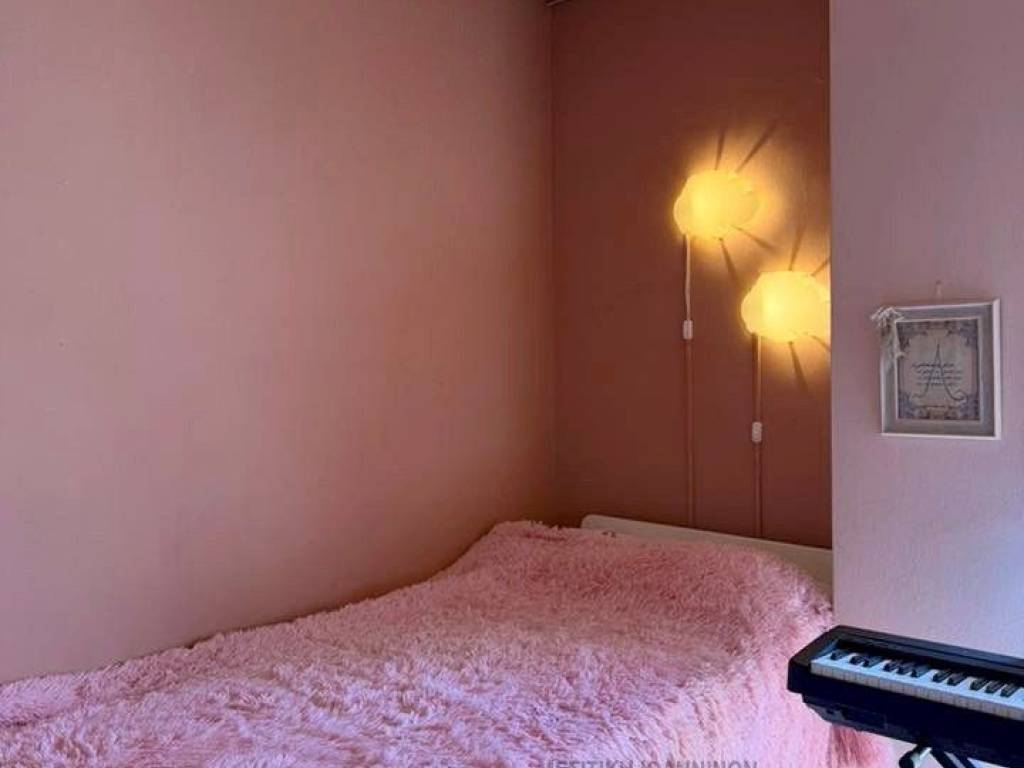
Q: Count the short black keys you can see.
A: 11